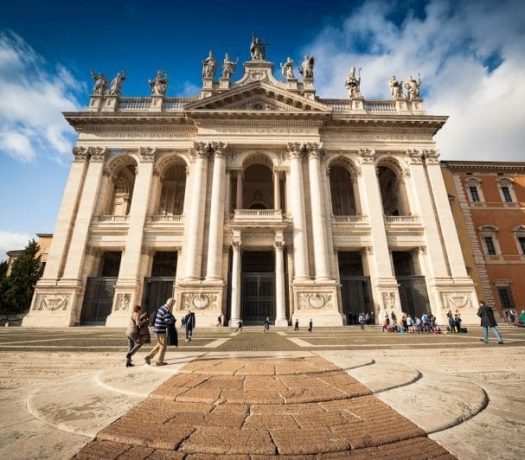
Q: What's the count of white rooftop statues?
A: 11